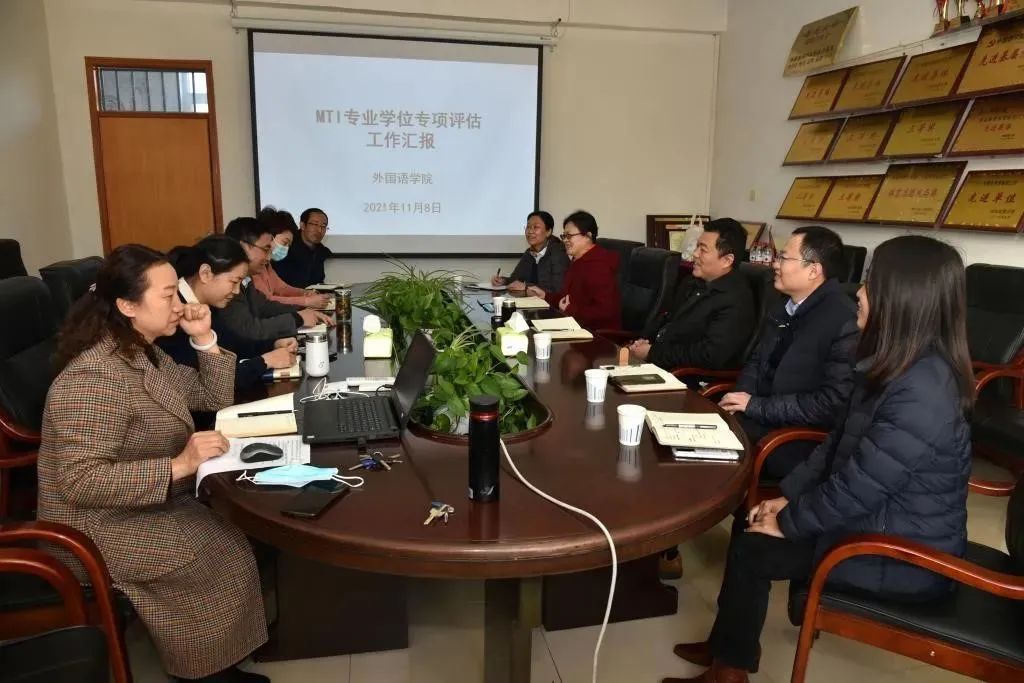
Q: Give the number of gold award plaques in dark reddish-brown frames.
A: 12